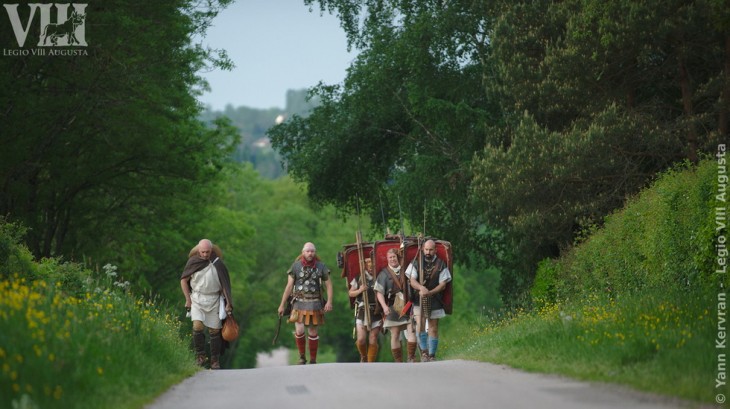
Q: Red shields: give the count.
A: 3